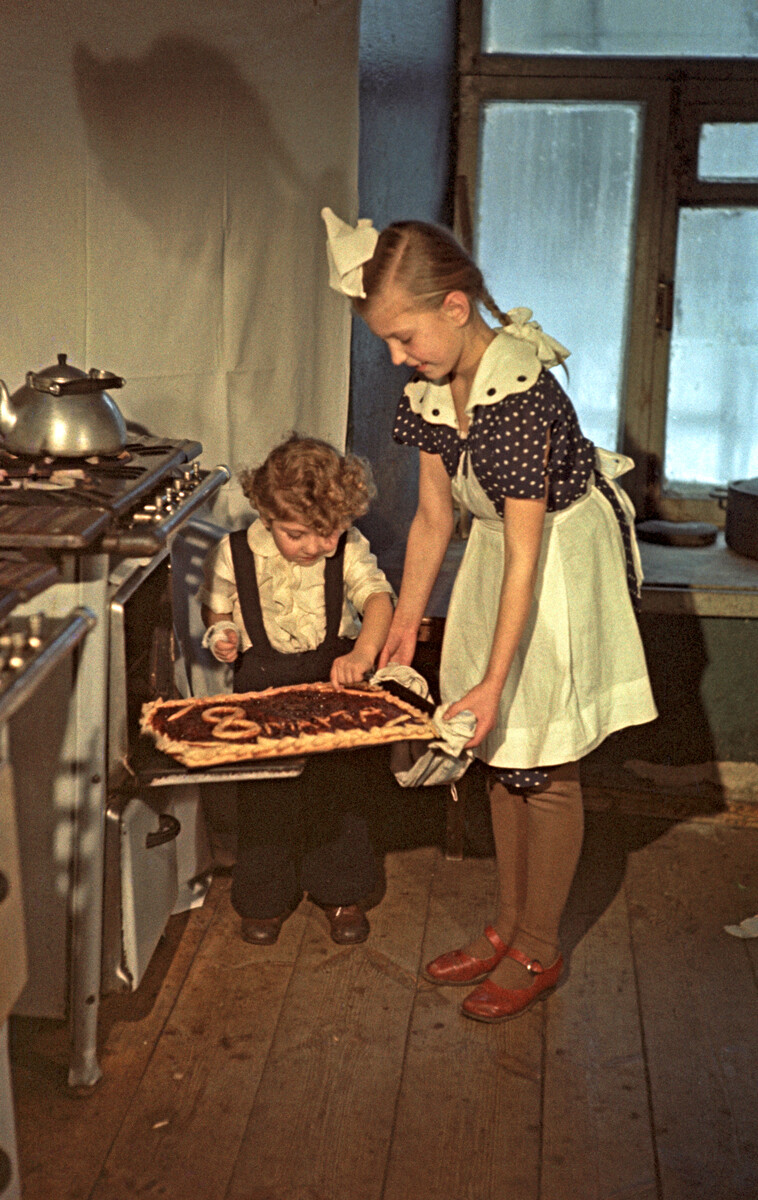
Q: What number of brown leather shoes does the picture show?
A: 2